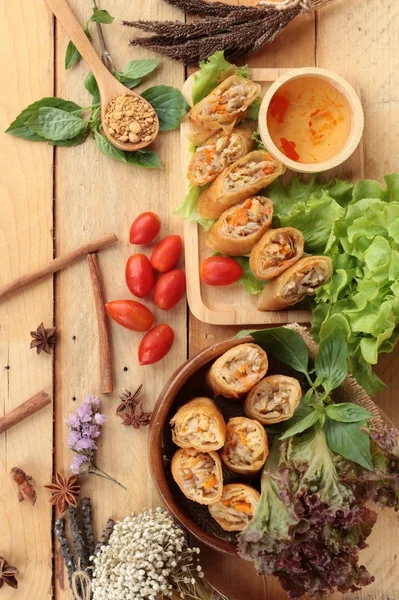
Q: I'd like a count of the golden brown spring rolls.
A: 12